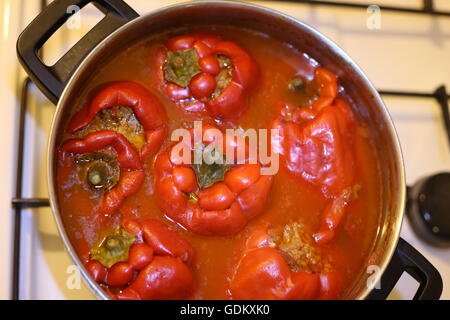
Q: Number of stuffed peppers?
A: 6